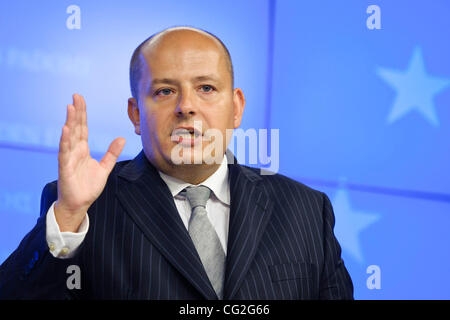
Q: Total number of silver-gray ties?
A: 1